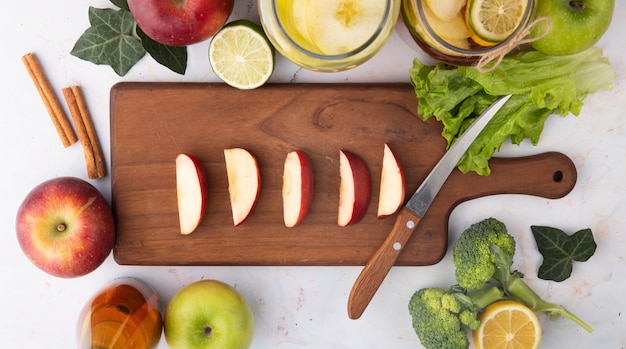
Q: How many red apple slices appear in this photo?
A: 5